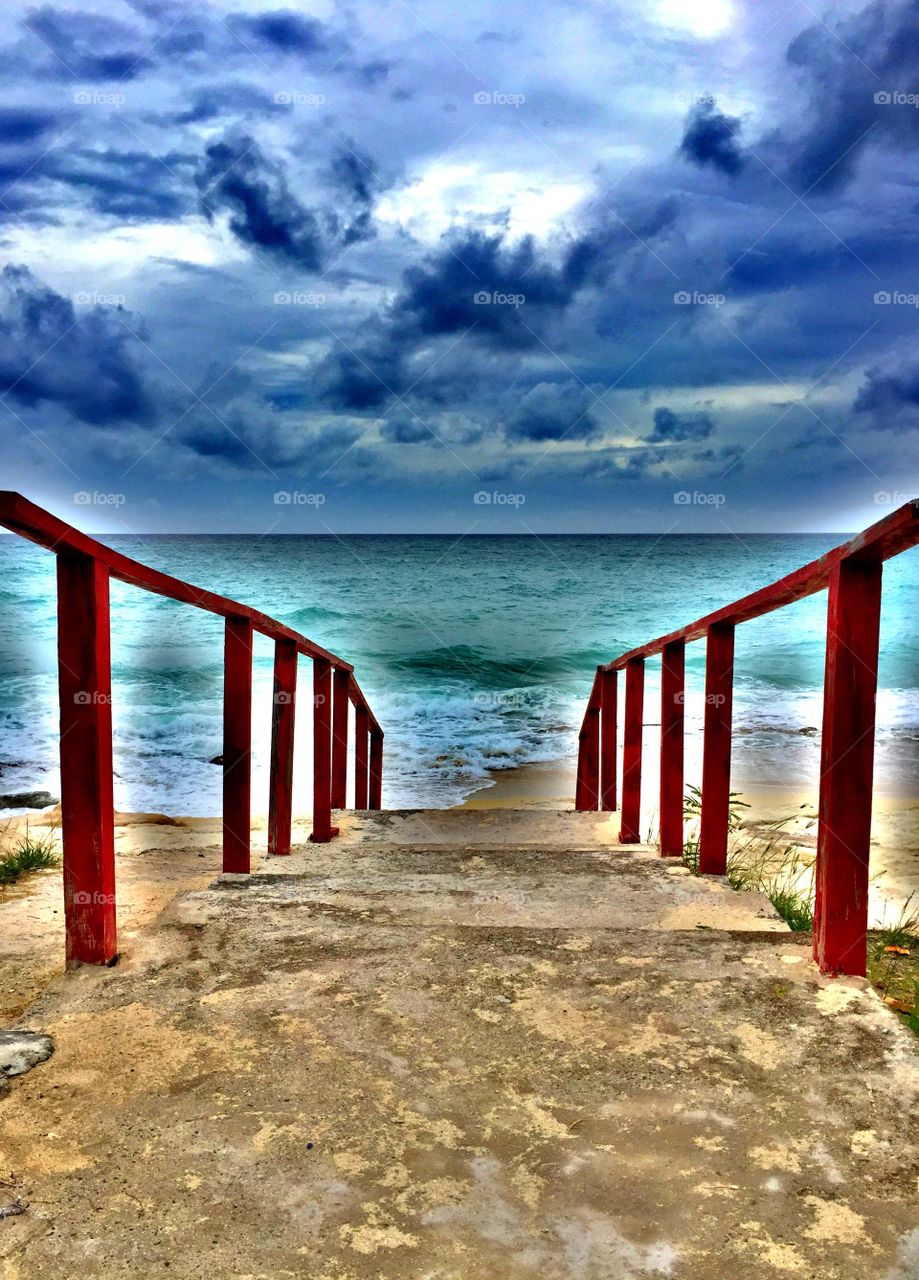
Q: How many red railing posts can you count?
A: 13